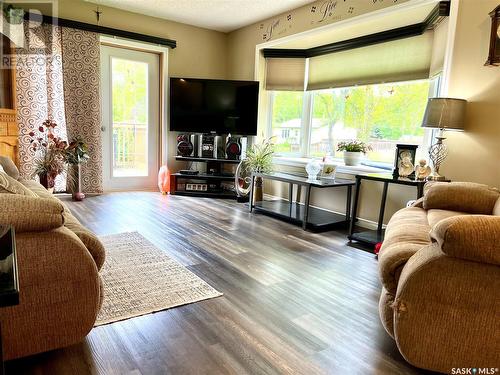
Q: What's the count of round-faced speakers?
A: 2